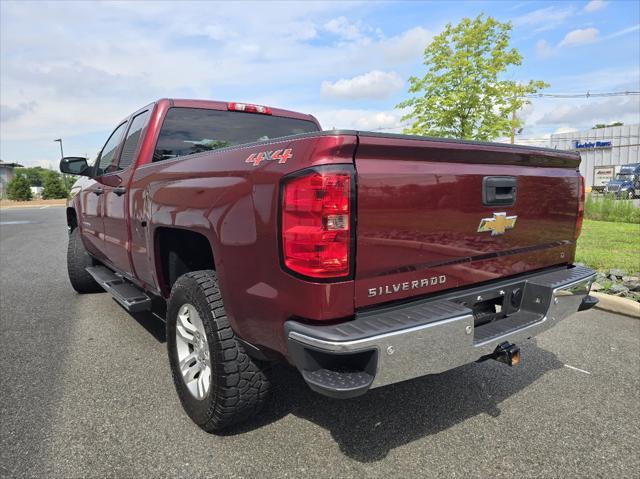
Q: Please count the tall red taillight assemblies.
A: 2